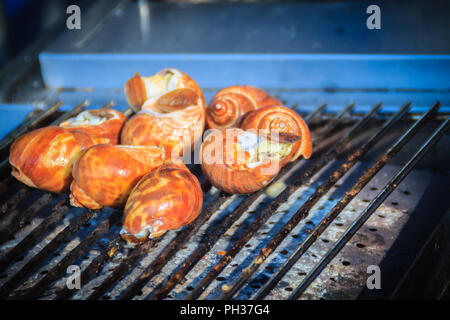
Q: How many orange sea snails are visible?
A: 9